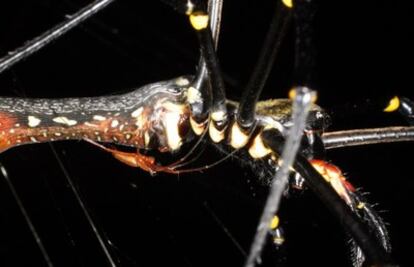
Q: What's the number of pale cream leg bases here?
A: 4